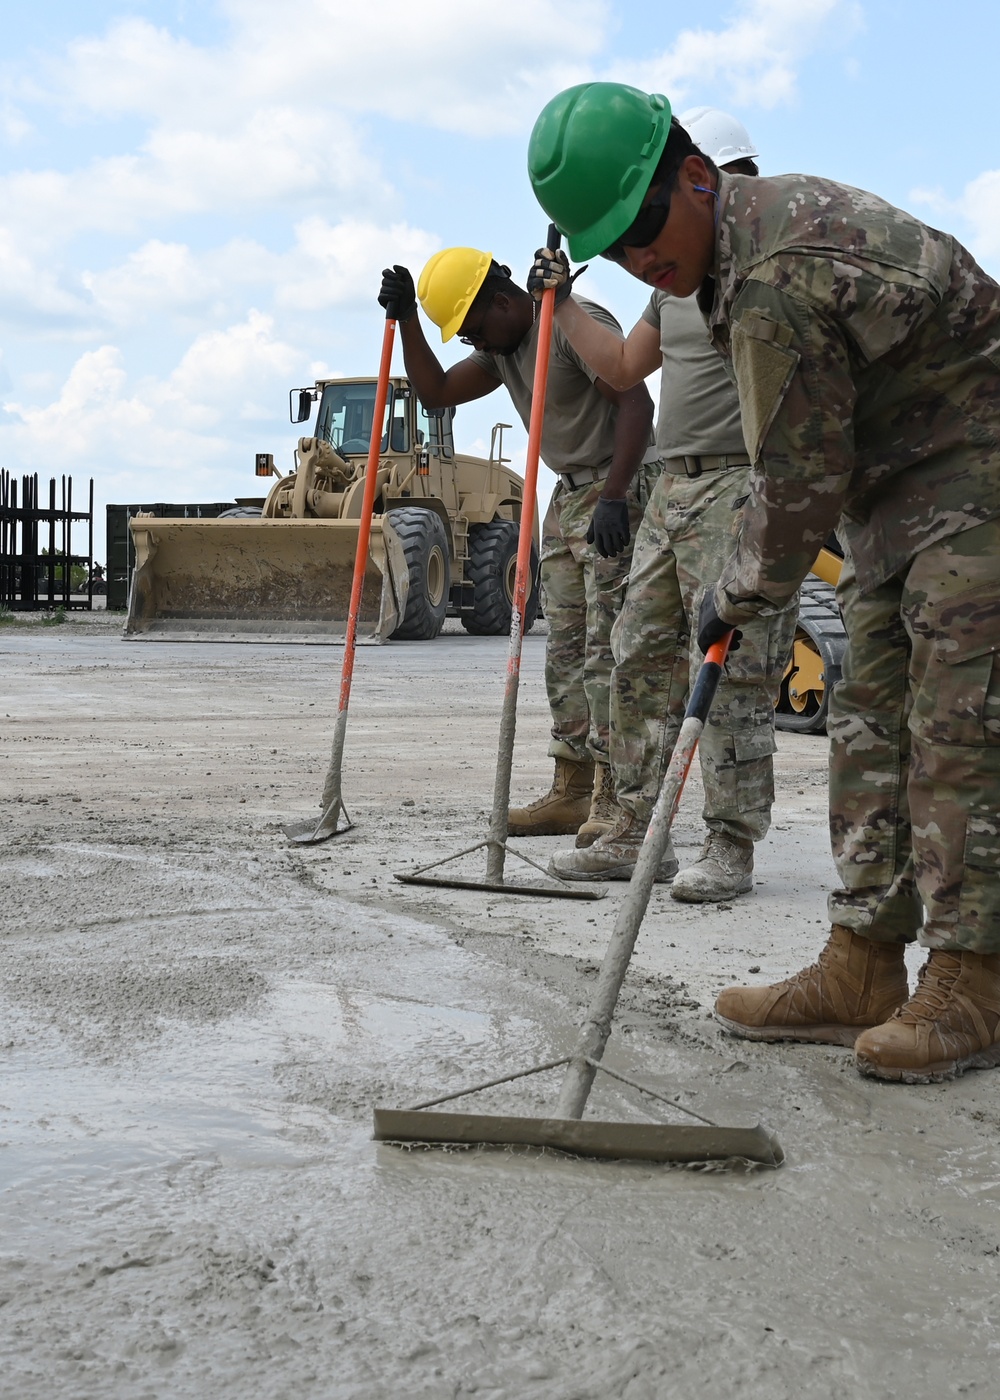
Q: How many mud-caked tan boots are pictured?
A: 2